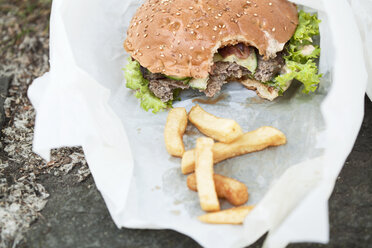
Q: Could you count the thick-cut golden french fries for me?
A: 6